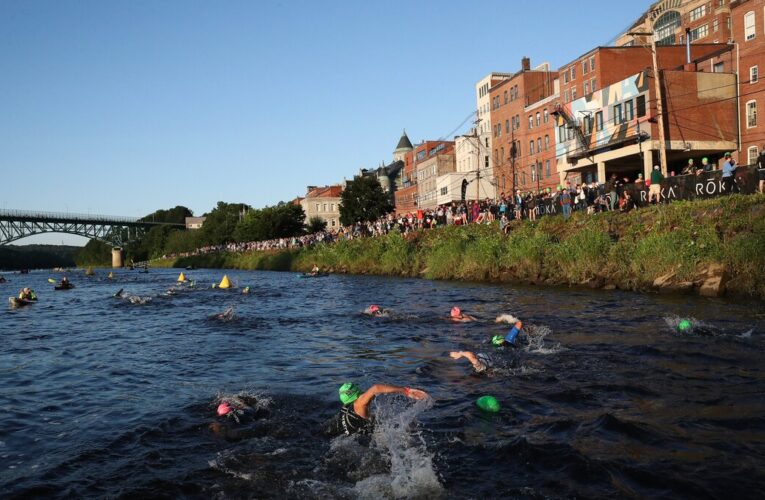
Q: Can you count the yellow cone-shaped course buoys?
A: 4